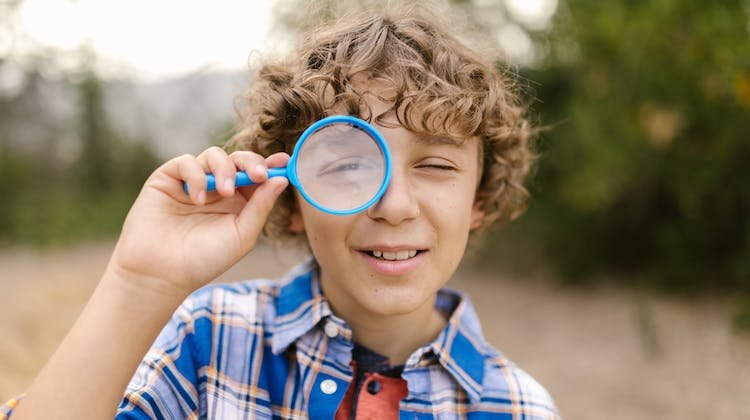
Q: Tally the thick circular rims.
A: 1